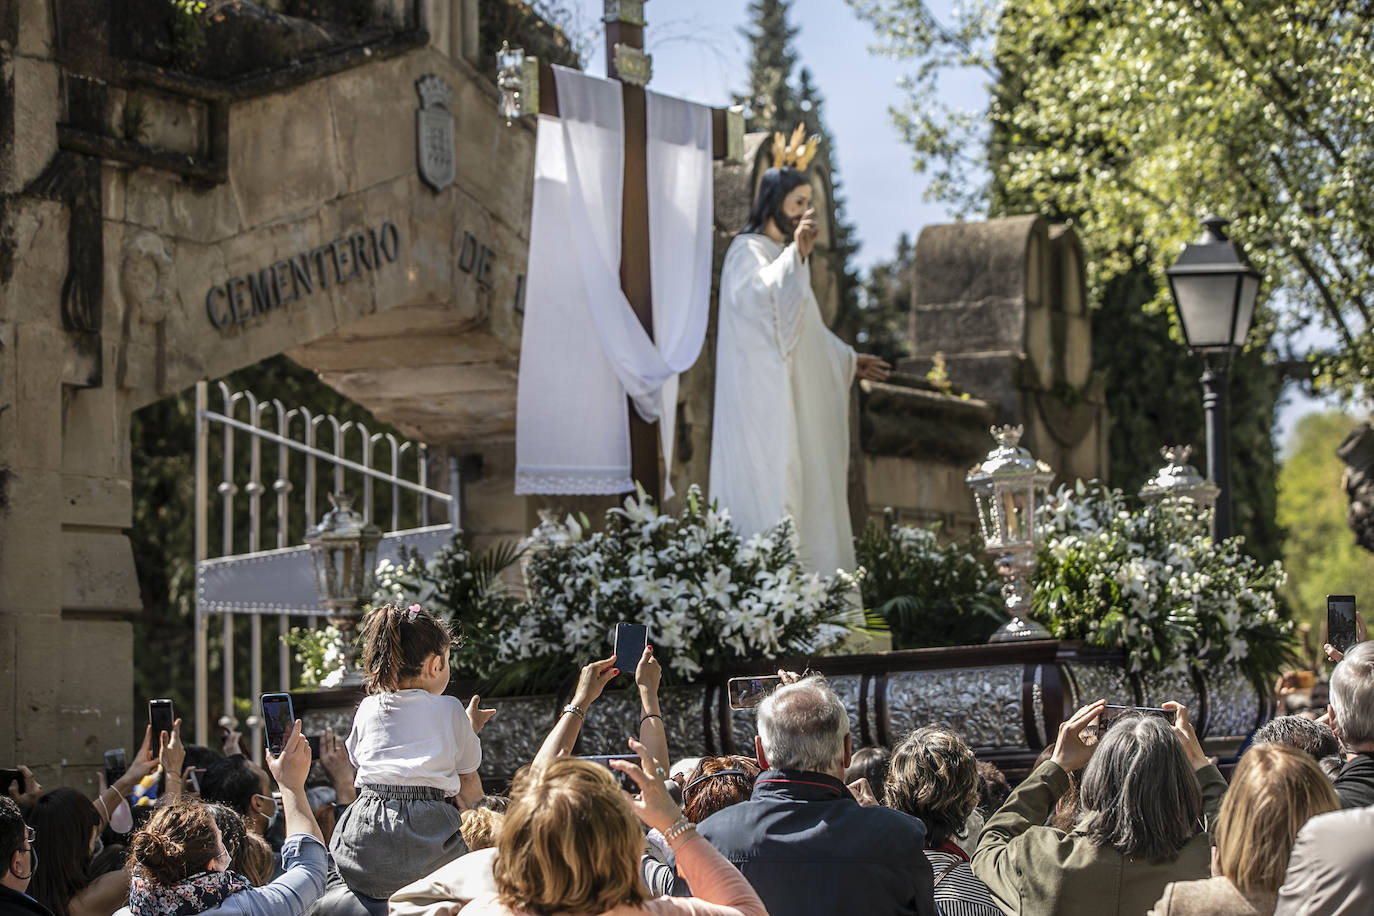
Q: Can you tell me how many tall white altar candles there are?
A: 0